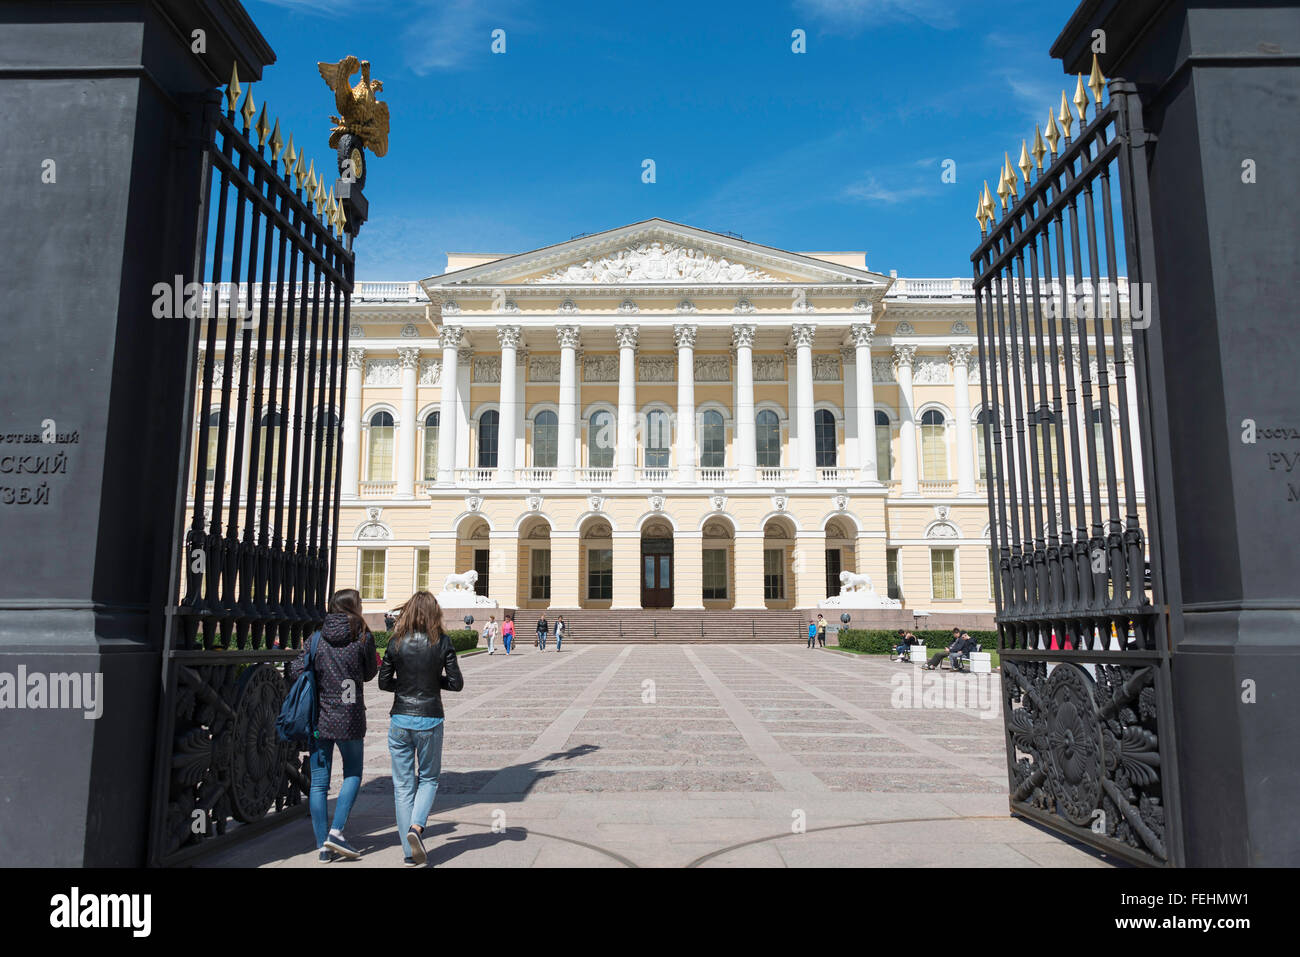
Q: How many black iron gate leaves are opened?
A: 2